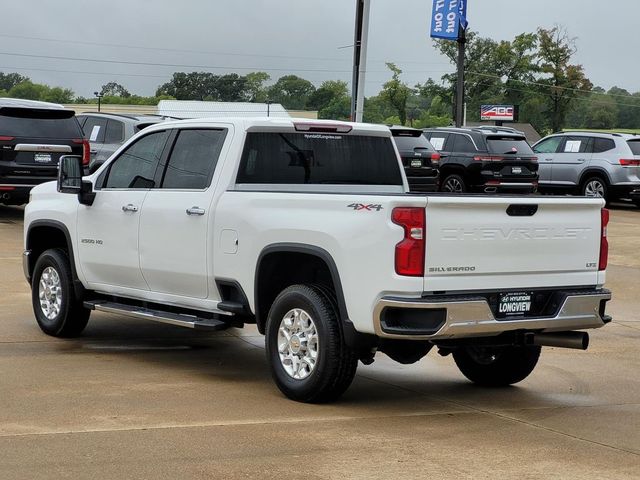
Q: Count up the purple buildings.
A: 0